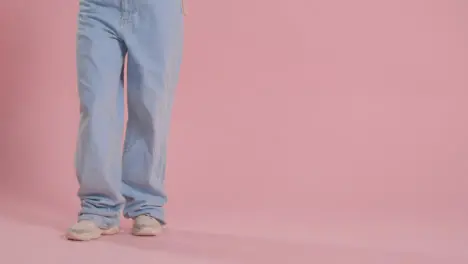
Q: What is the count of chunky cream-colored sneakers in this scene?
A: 2